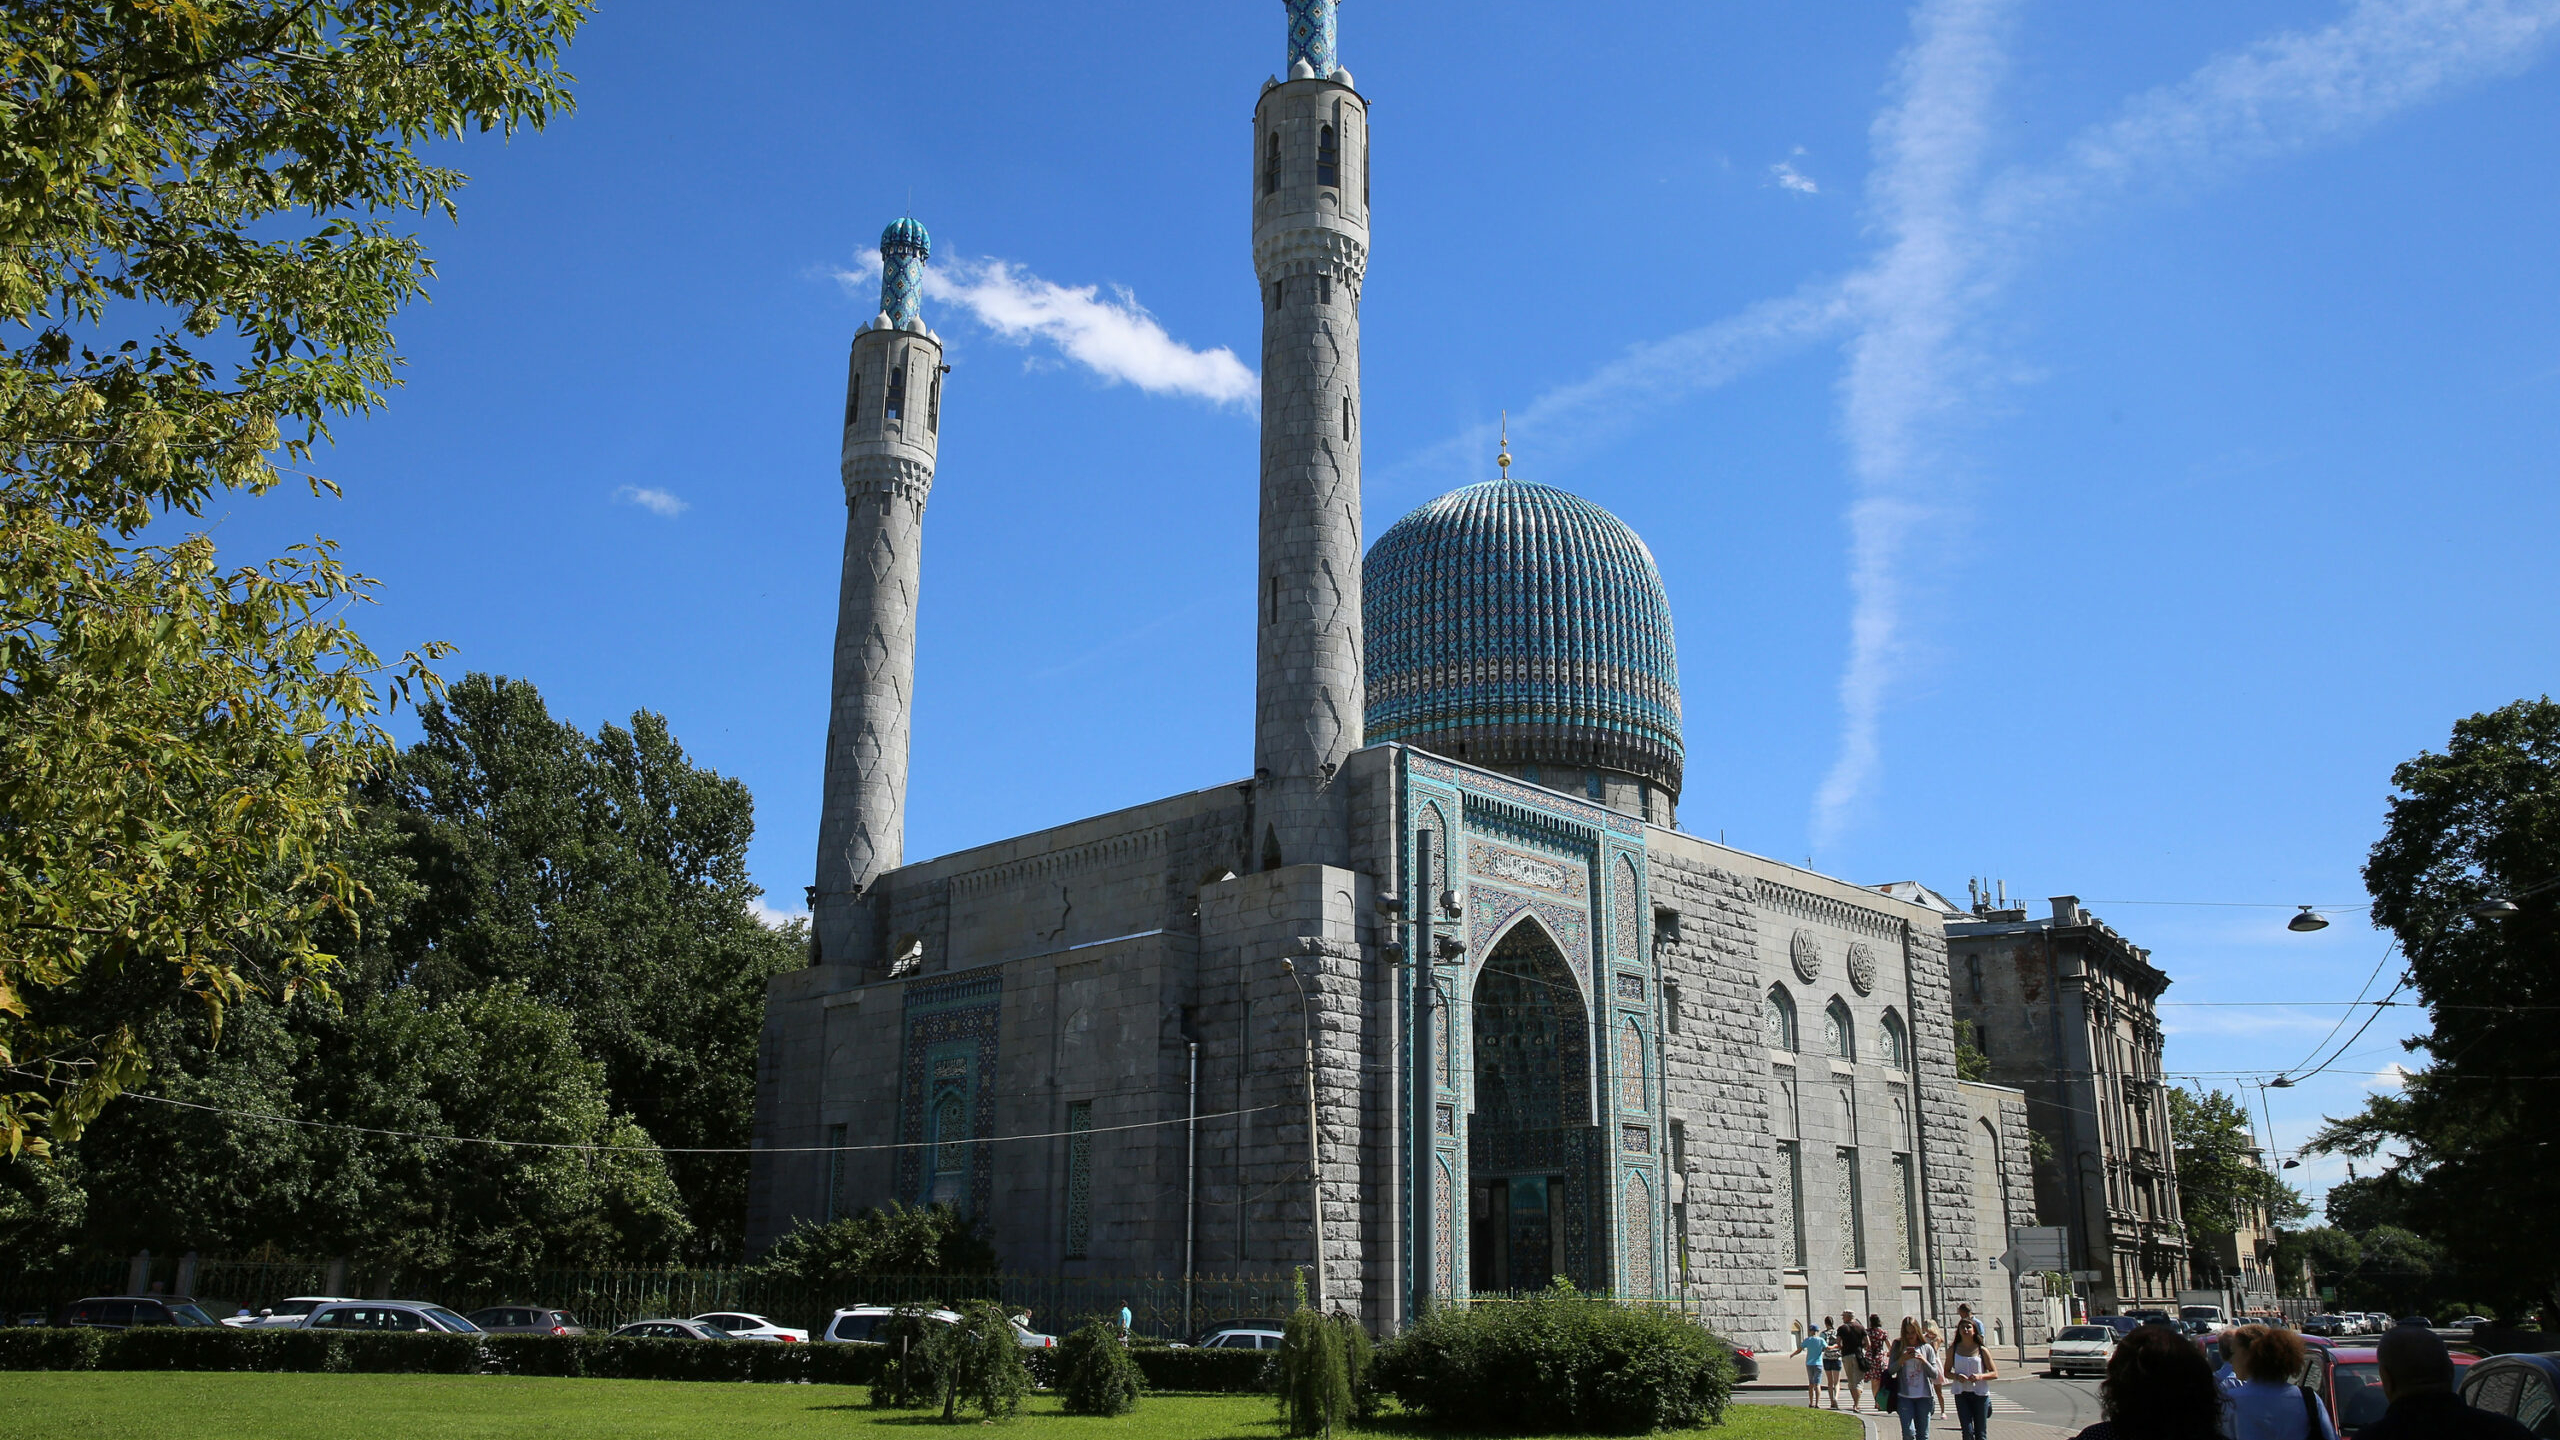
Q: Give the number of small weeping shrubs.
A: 4